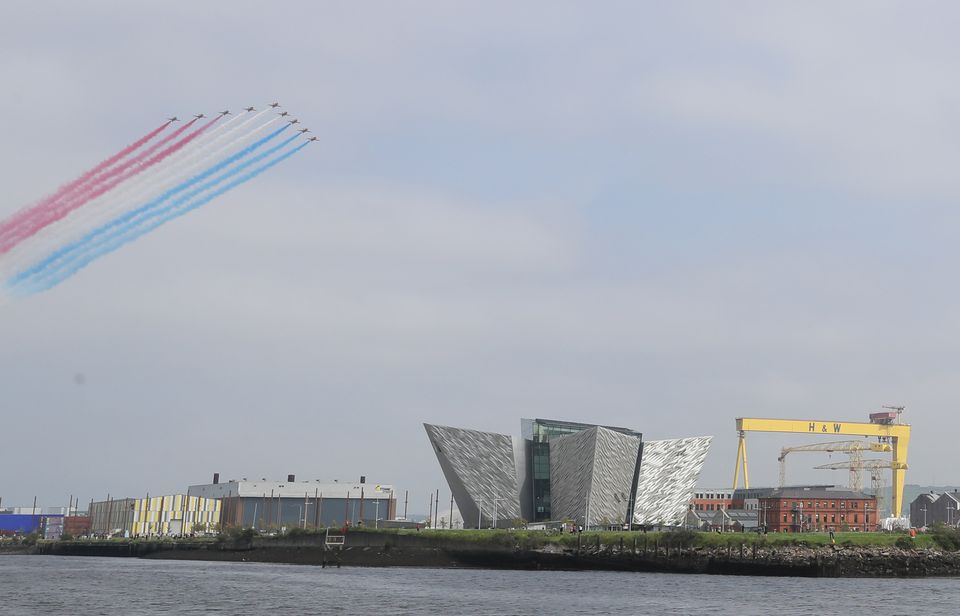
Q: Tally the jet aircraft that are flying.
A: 9